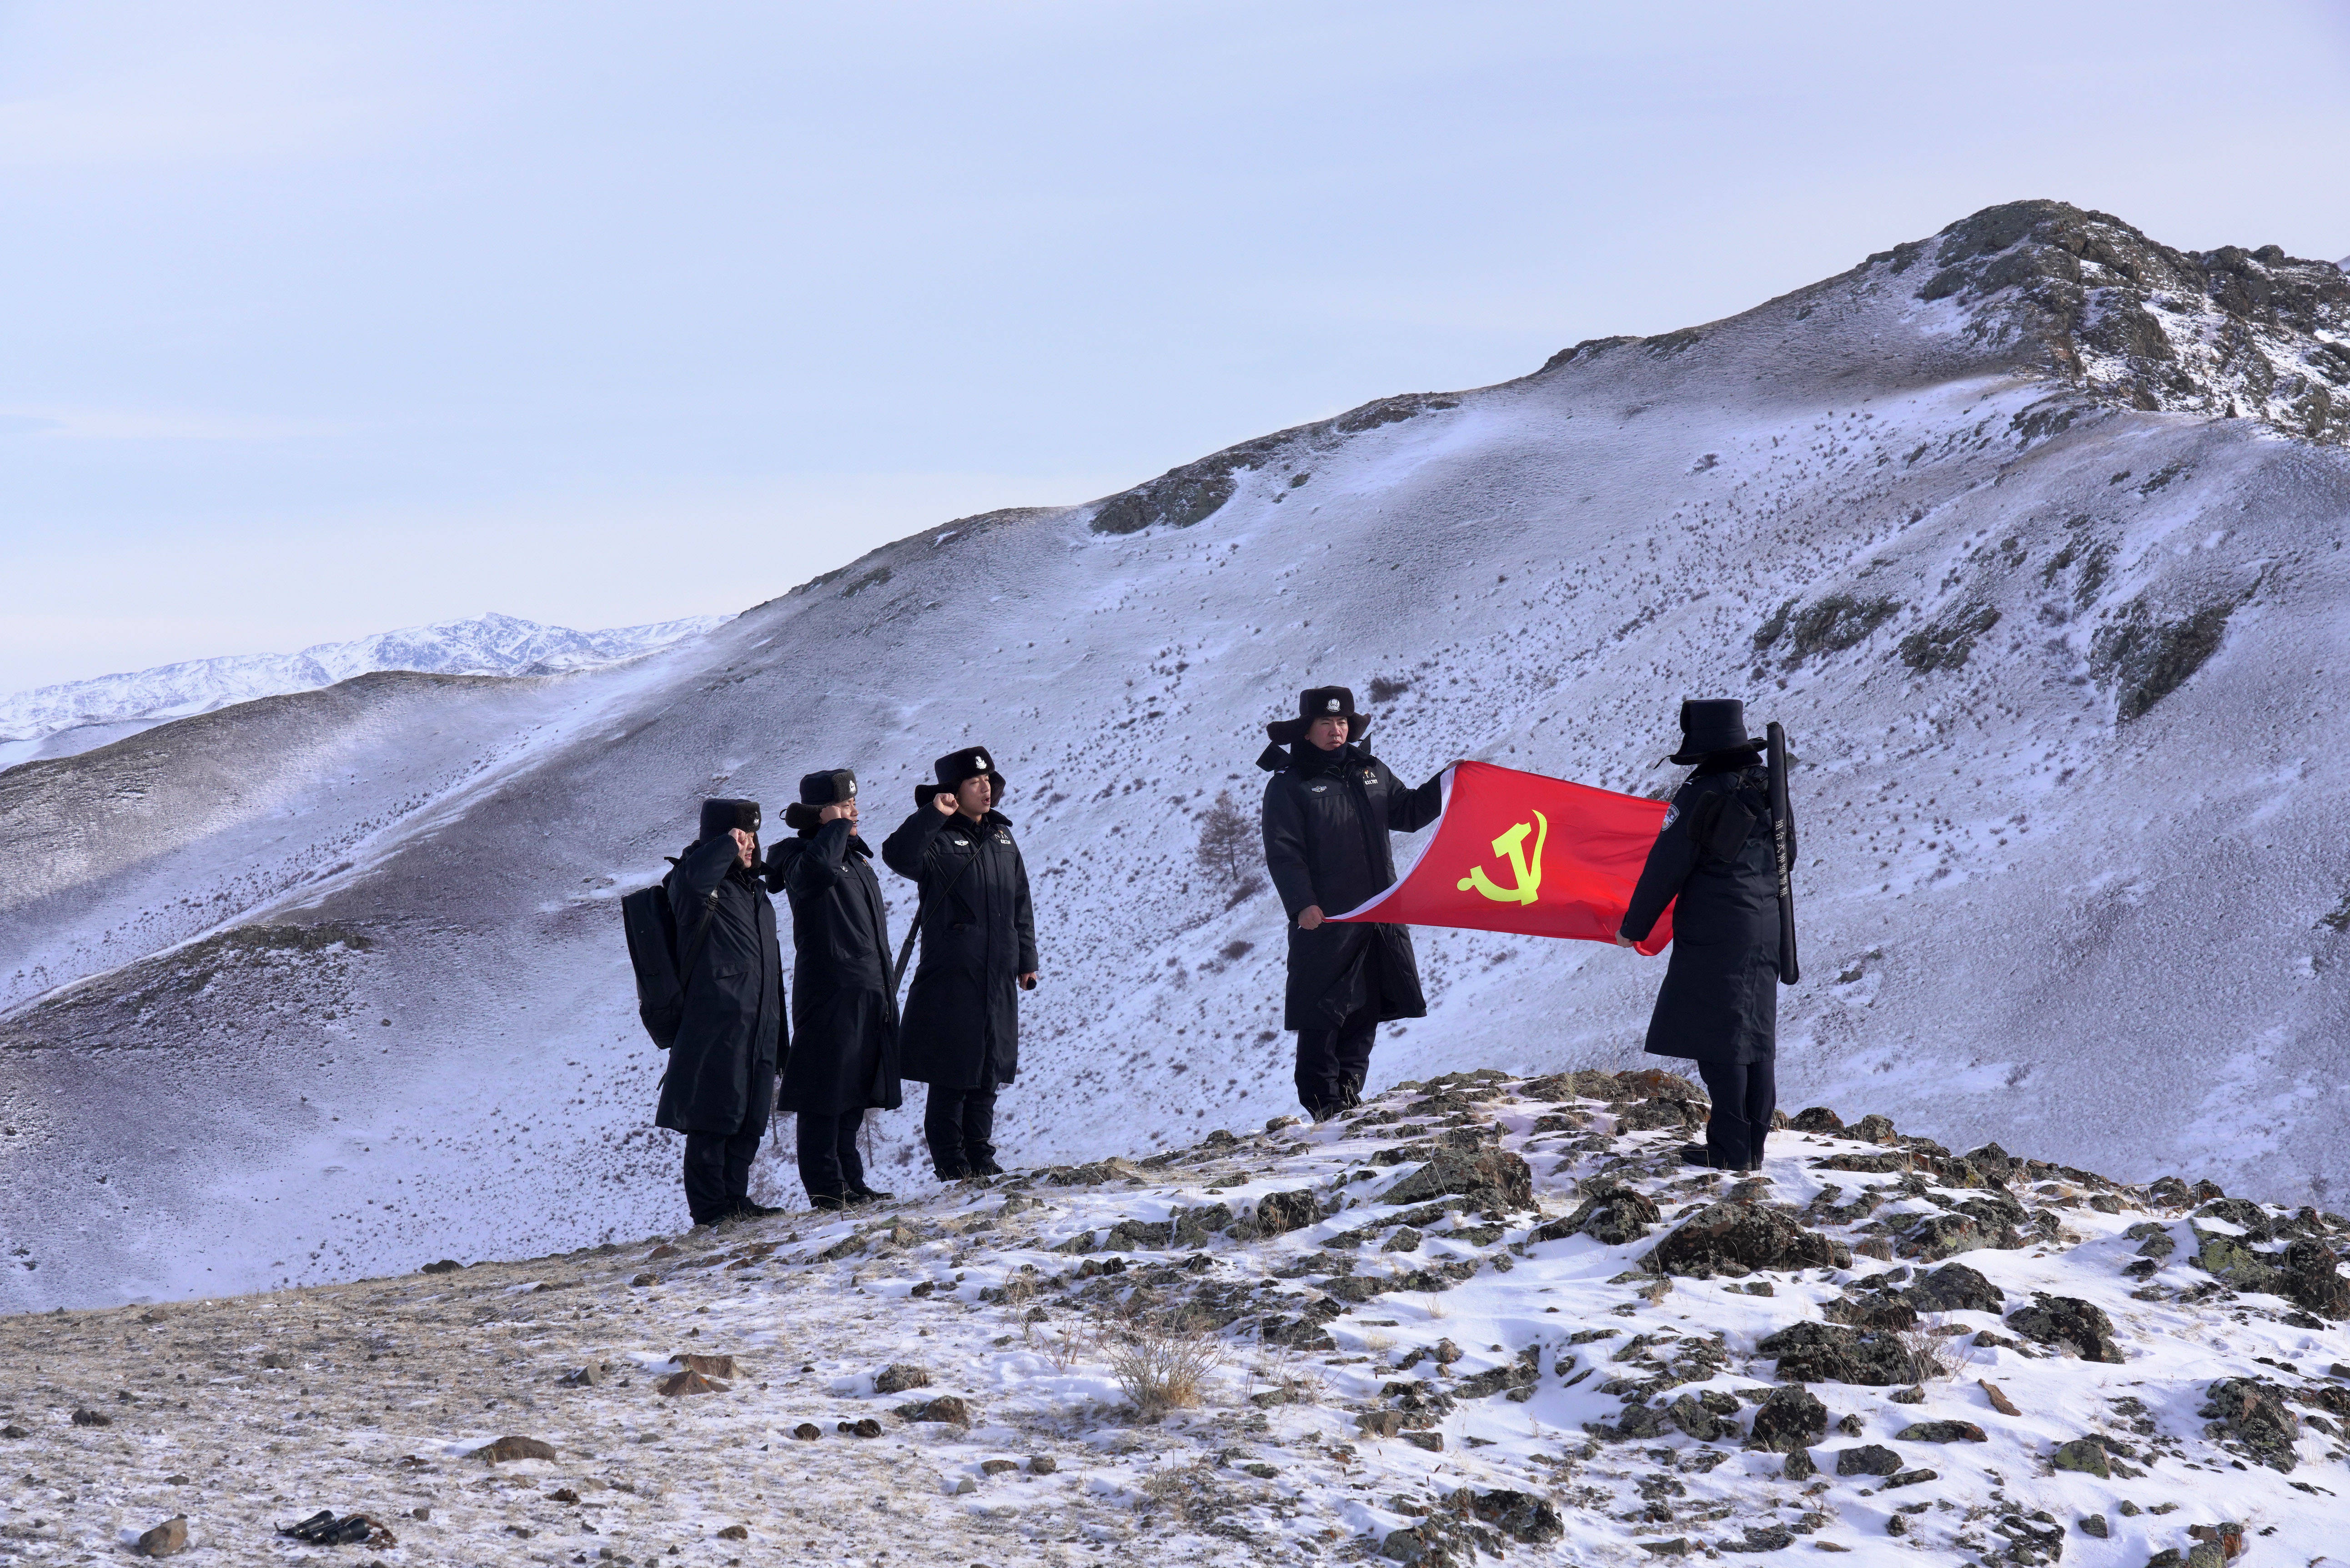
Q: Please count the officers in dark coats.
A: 5